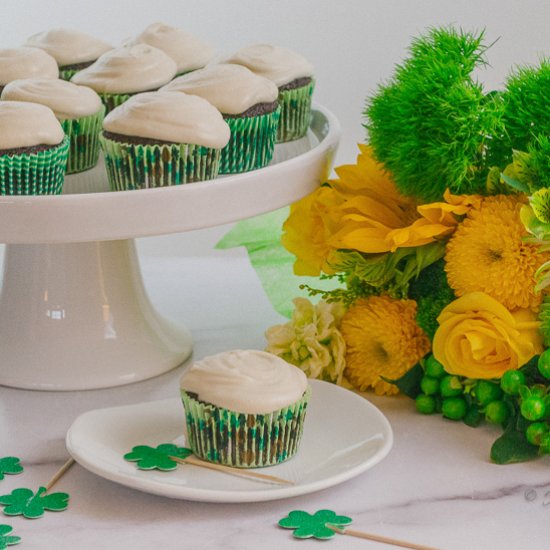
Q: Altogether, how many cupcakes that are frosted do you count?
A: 10